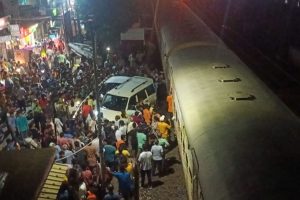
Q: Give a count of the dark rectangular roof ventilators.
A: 3